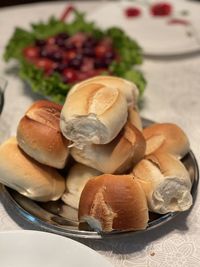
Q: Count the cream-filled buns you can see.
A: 0